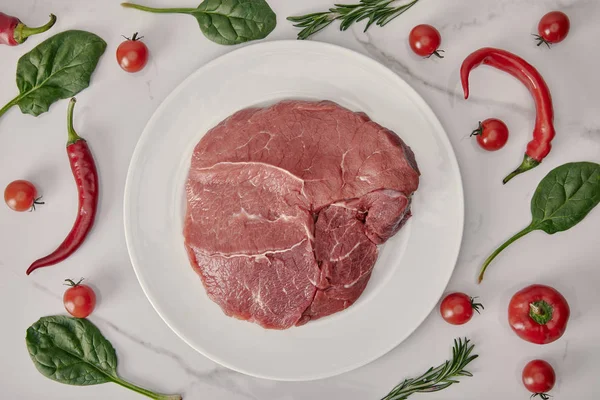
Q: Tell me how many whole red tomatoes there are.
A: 8